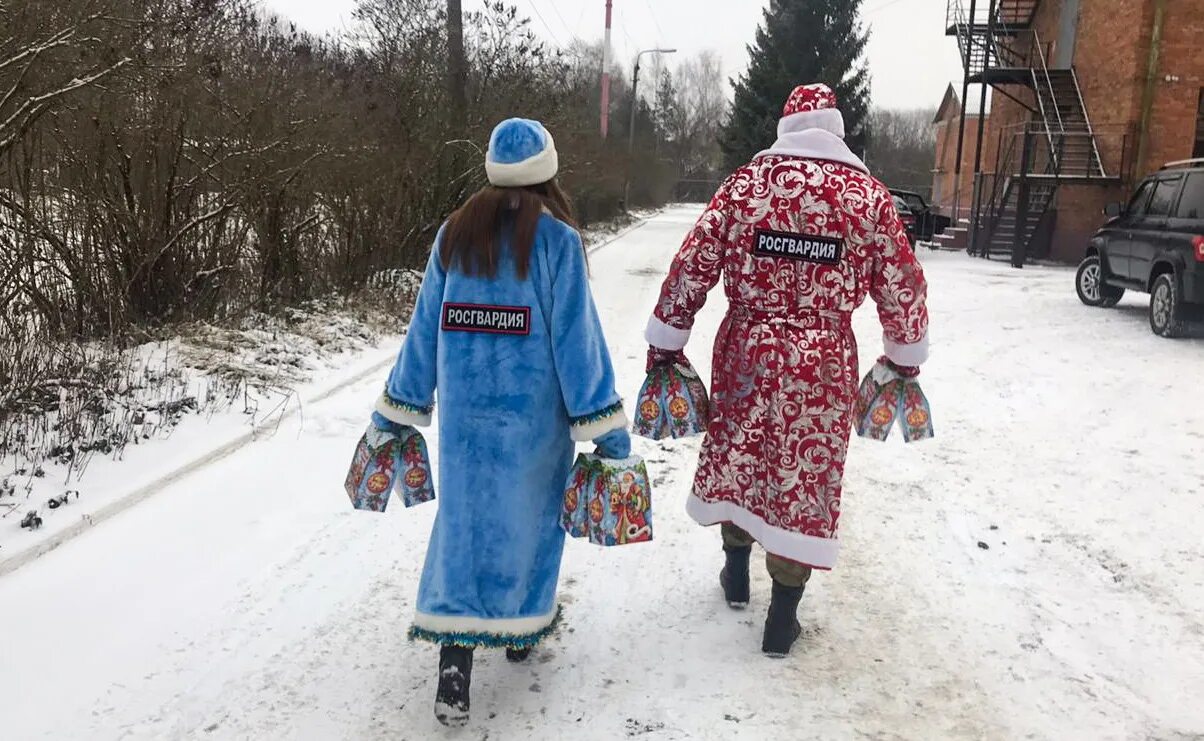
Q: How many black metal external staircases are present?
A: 1